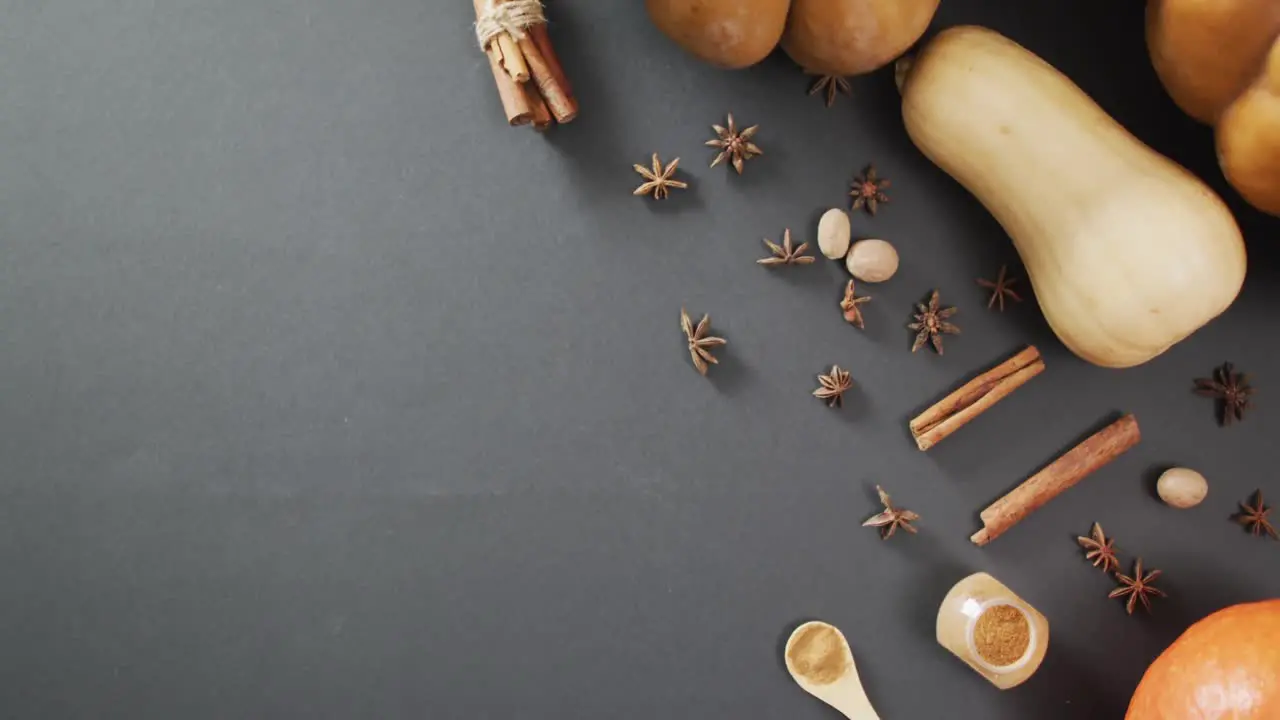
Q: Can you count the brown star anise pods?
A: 15